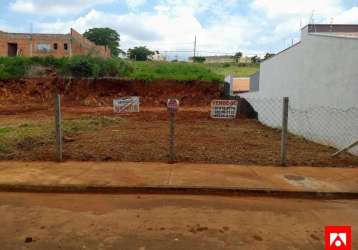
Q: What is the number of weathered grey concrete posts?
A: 3